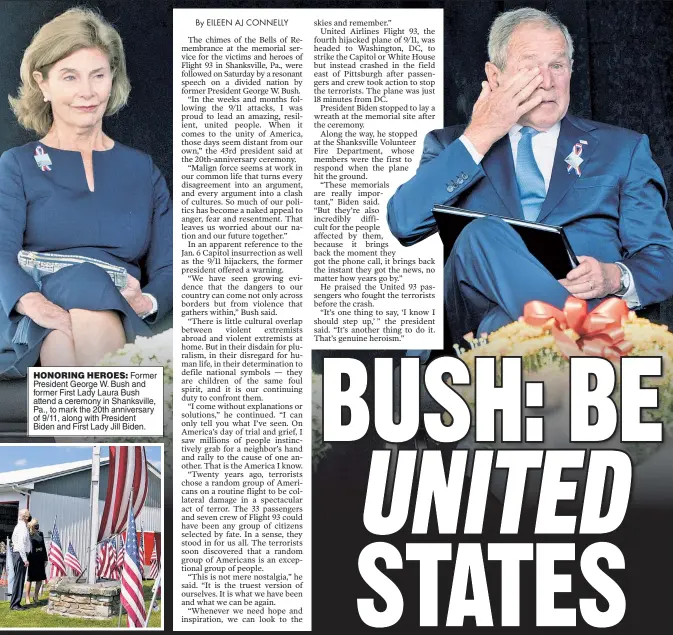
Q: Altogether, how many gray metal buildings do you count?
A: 1